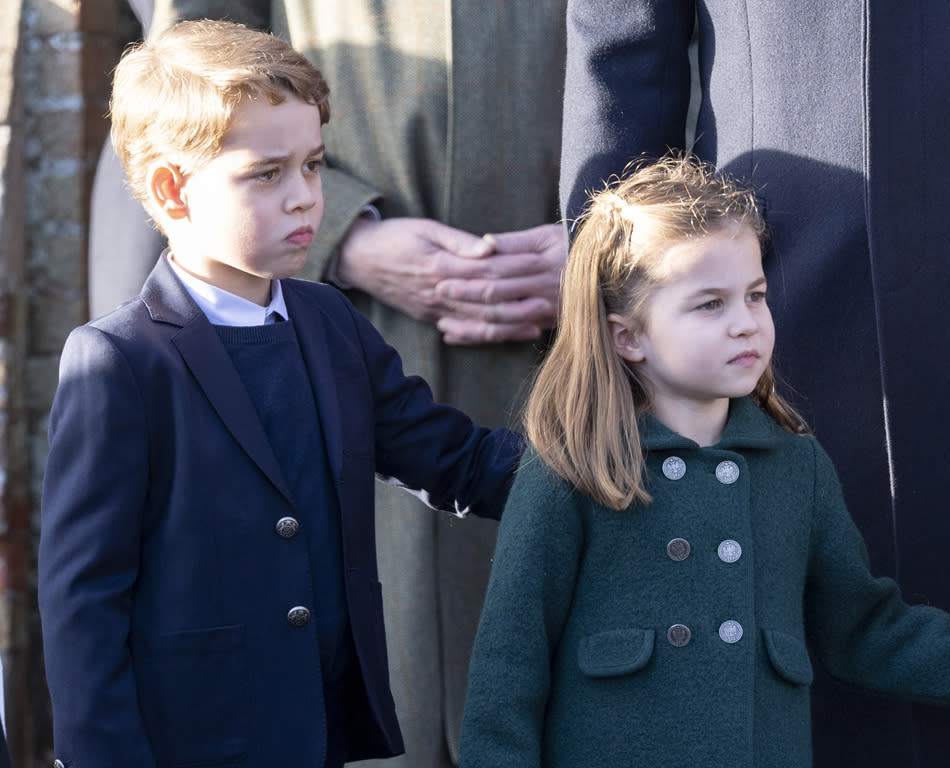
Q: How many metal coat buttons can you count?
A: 8